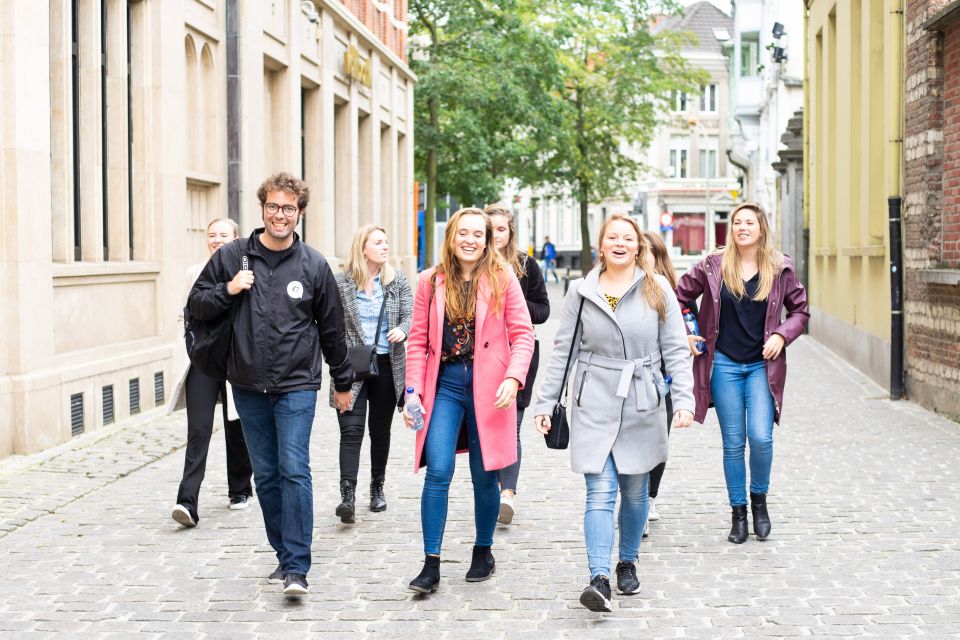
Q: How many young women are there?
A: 7